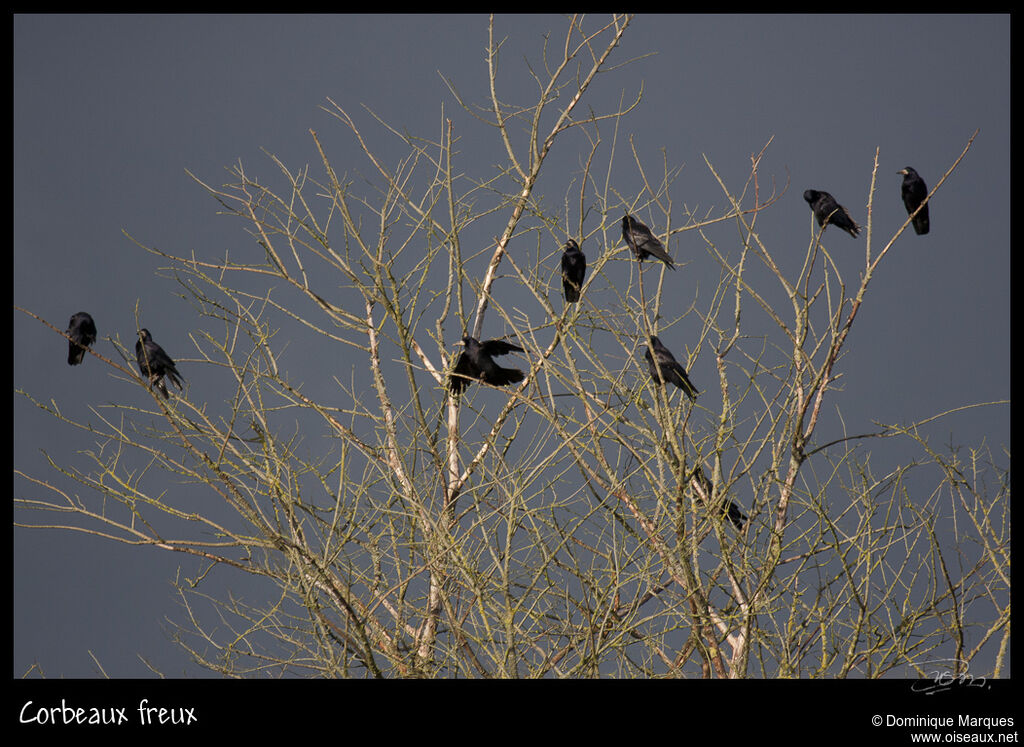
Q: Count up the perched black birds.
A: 9